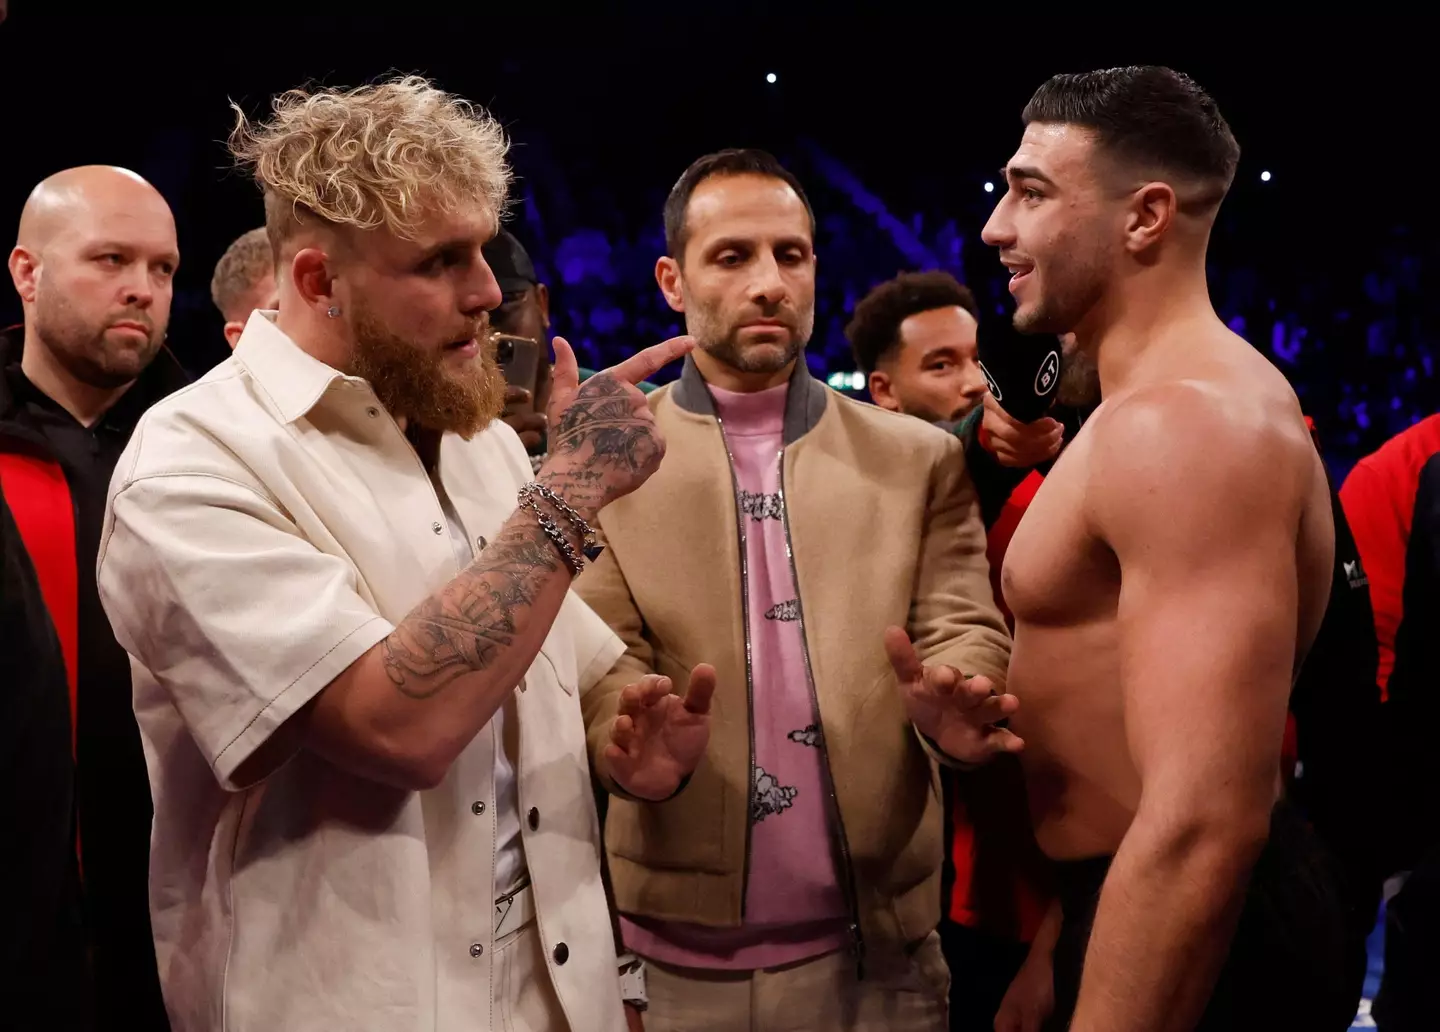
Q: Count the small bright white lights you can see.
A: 3